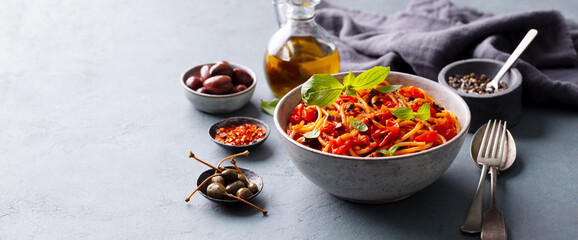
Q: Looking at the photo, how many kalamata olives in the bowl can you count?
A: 7